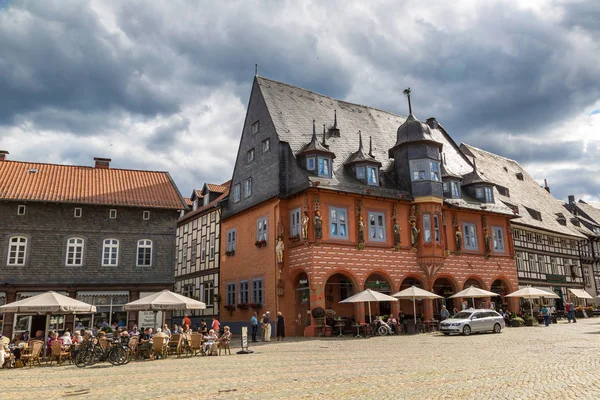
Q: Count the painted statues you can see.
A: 8